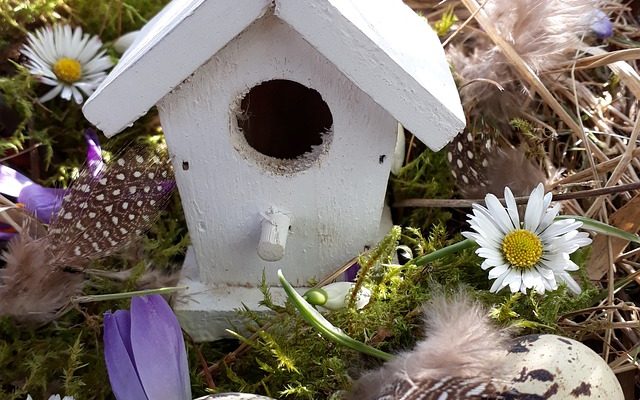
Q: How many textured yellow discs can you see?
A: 2